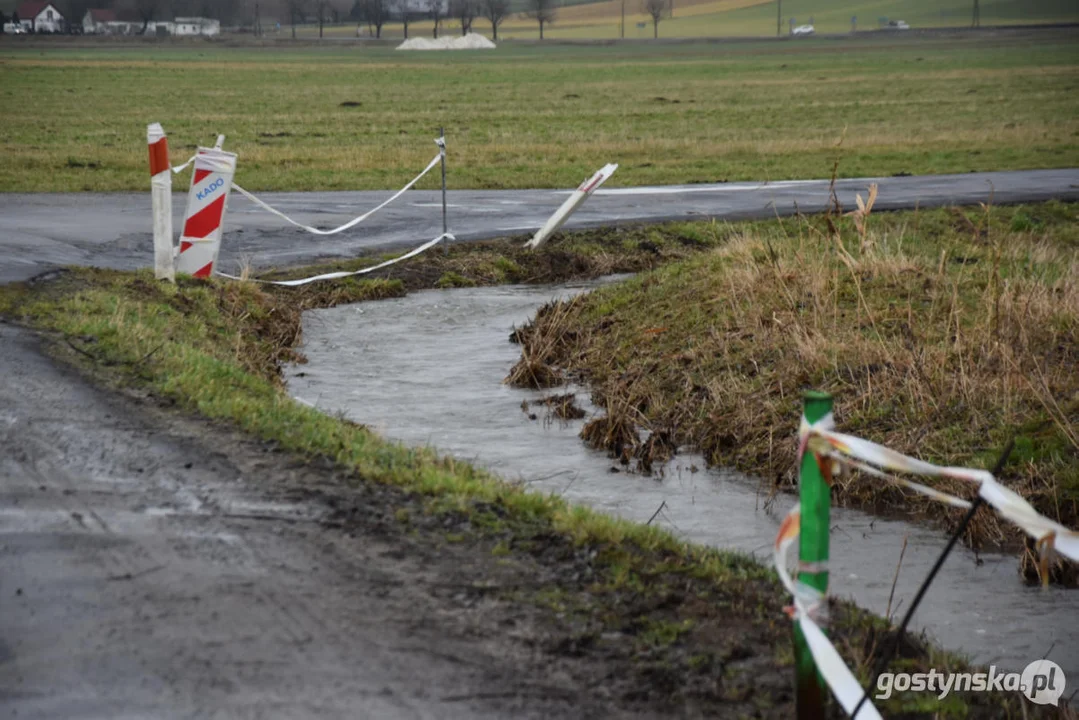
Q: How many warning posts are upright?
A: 2